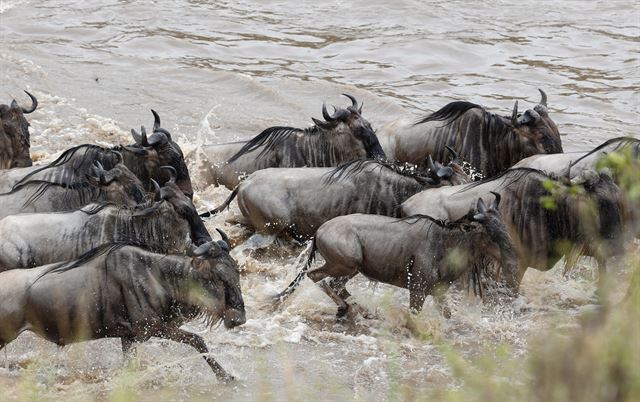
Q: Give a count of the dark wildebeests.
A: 11